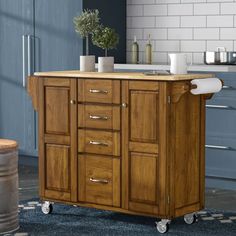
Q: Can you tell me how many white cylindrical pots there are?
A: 2